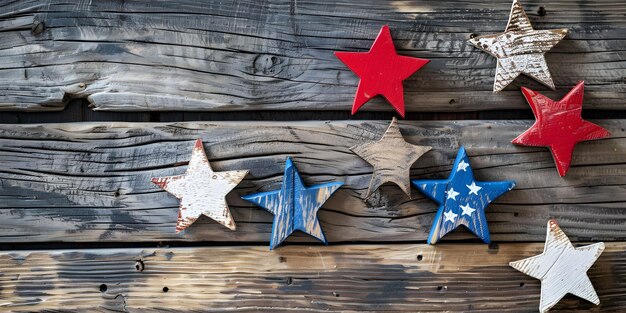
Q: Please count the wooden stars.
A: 8